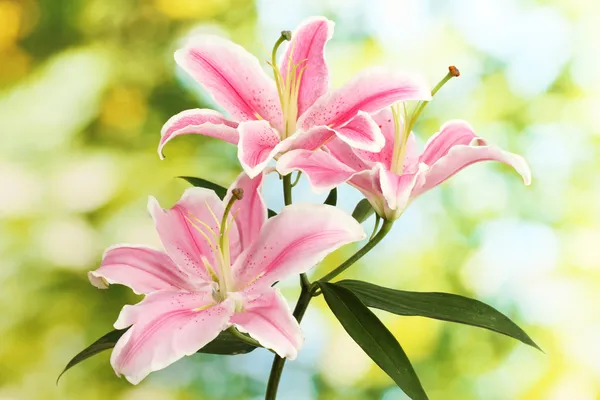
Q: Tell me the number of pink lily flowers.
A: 3